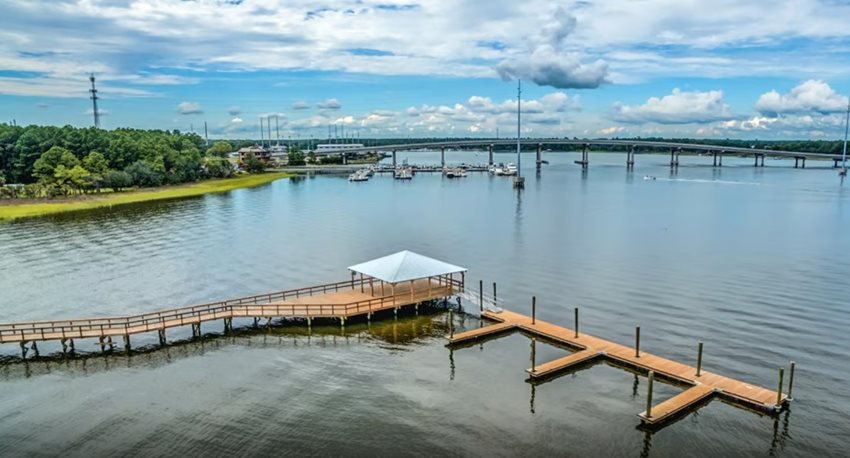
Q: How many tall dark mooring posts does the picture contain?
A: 11